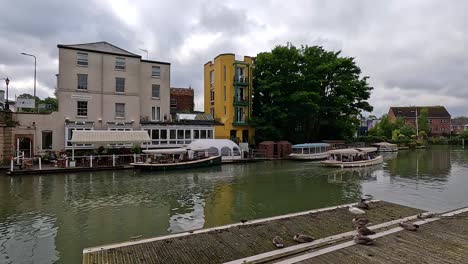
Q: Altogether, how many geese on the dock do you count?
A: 8